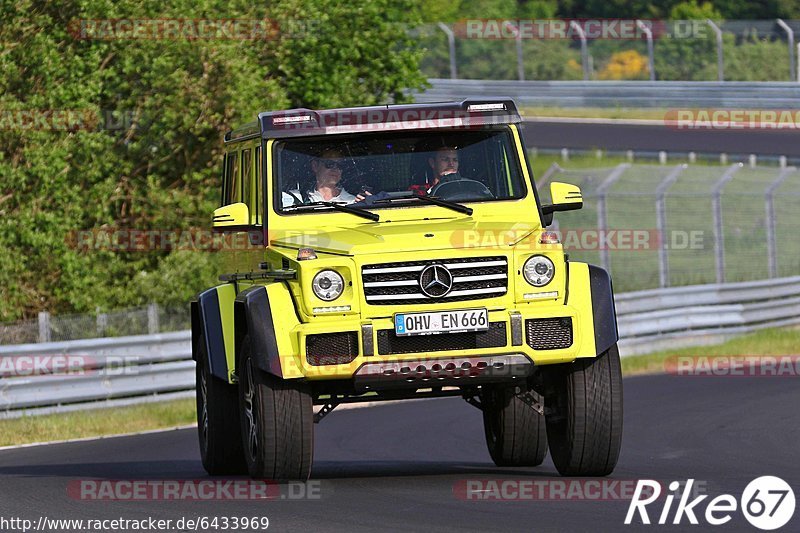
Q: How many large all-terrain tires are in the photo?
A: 4